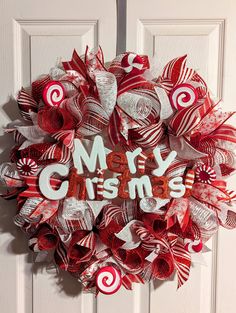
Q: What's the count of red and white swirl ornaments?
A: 3